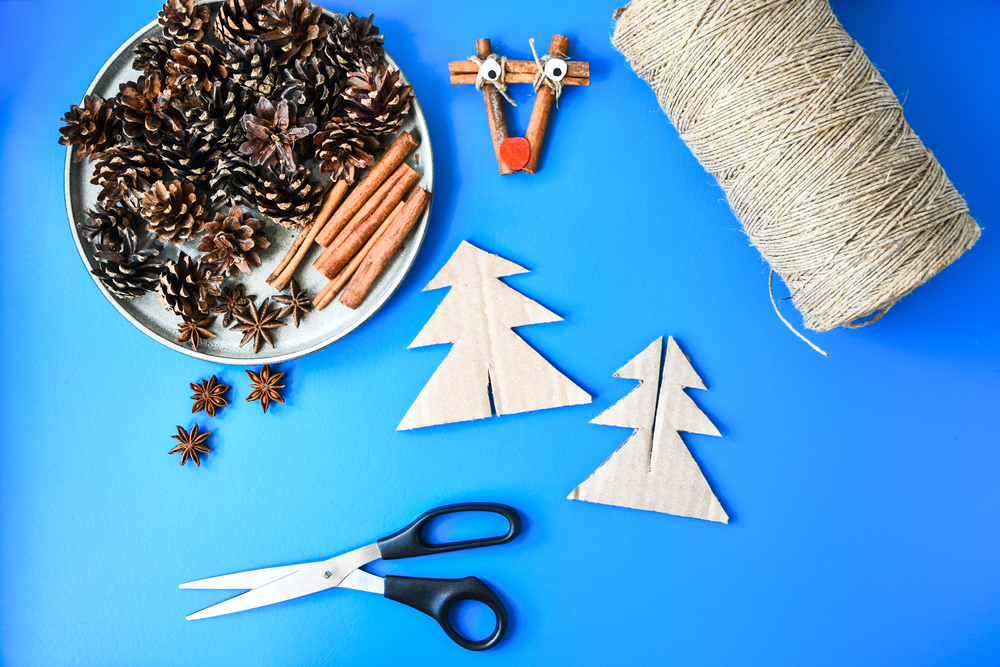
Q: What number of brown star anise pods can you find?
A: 7